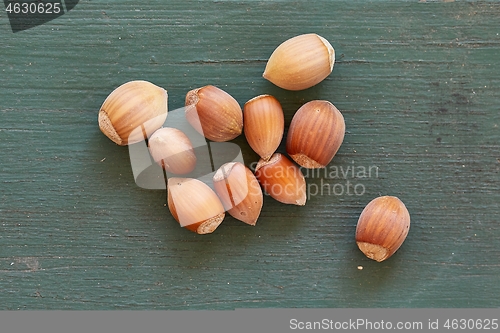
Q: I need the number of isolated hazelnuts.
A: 2